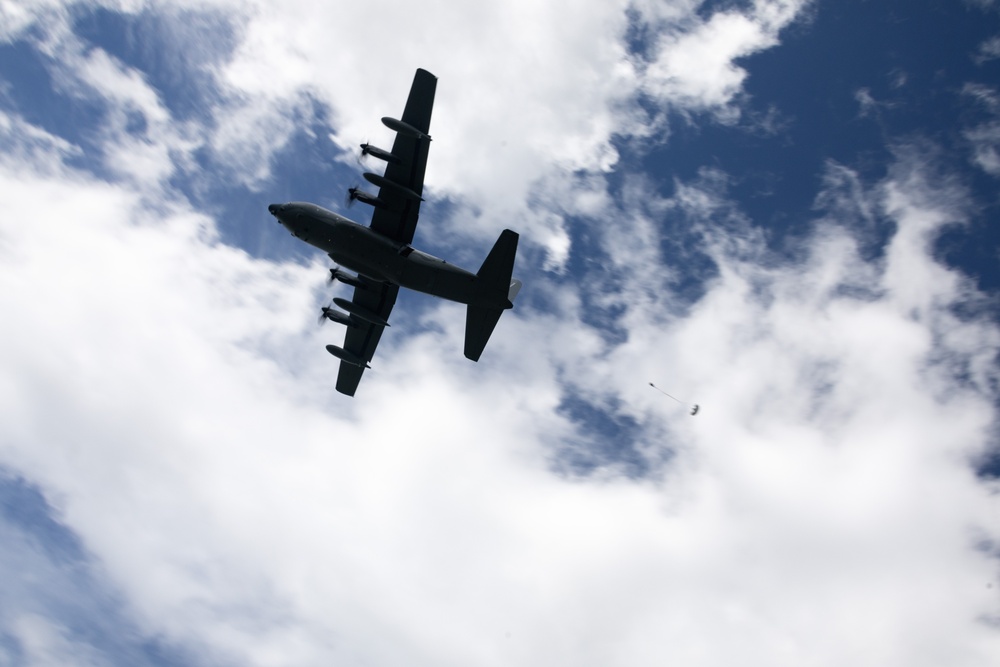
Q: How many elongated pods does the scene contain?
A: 4